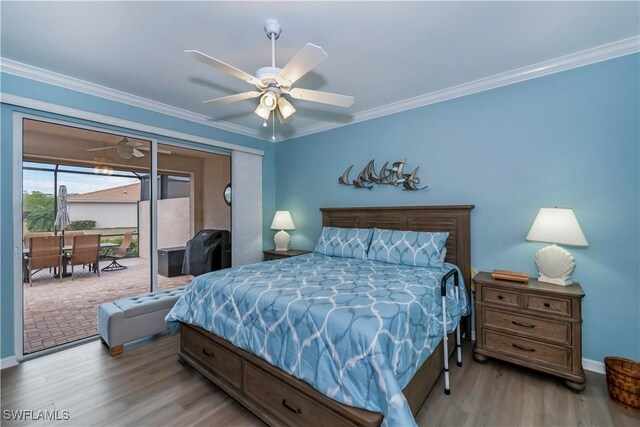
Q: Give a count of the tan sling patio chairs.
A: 5